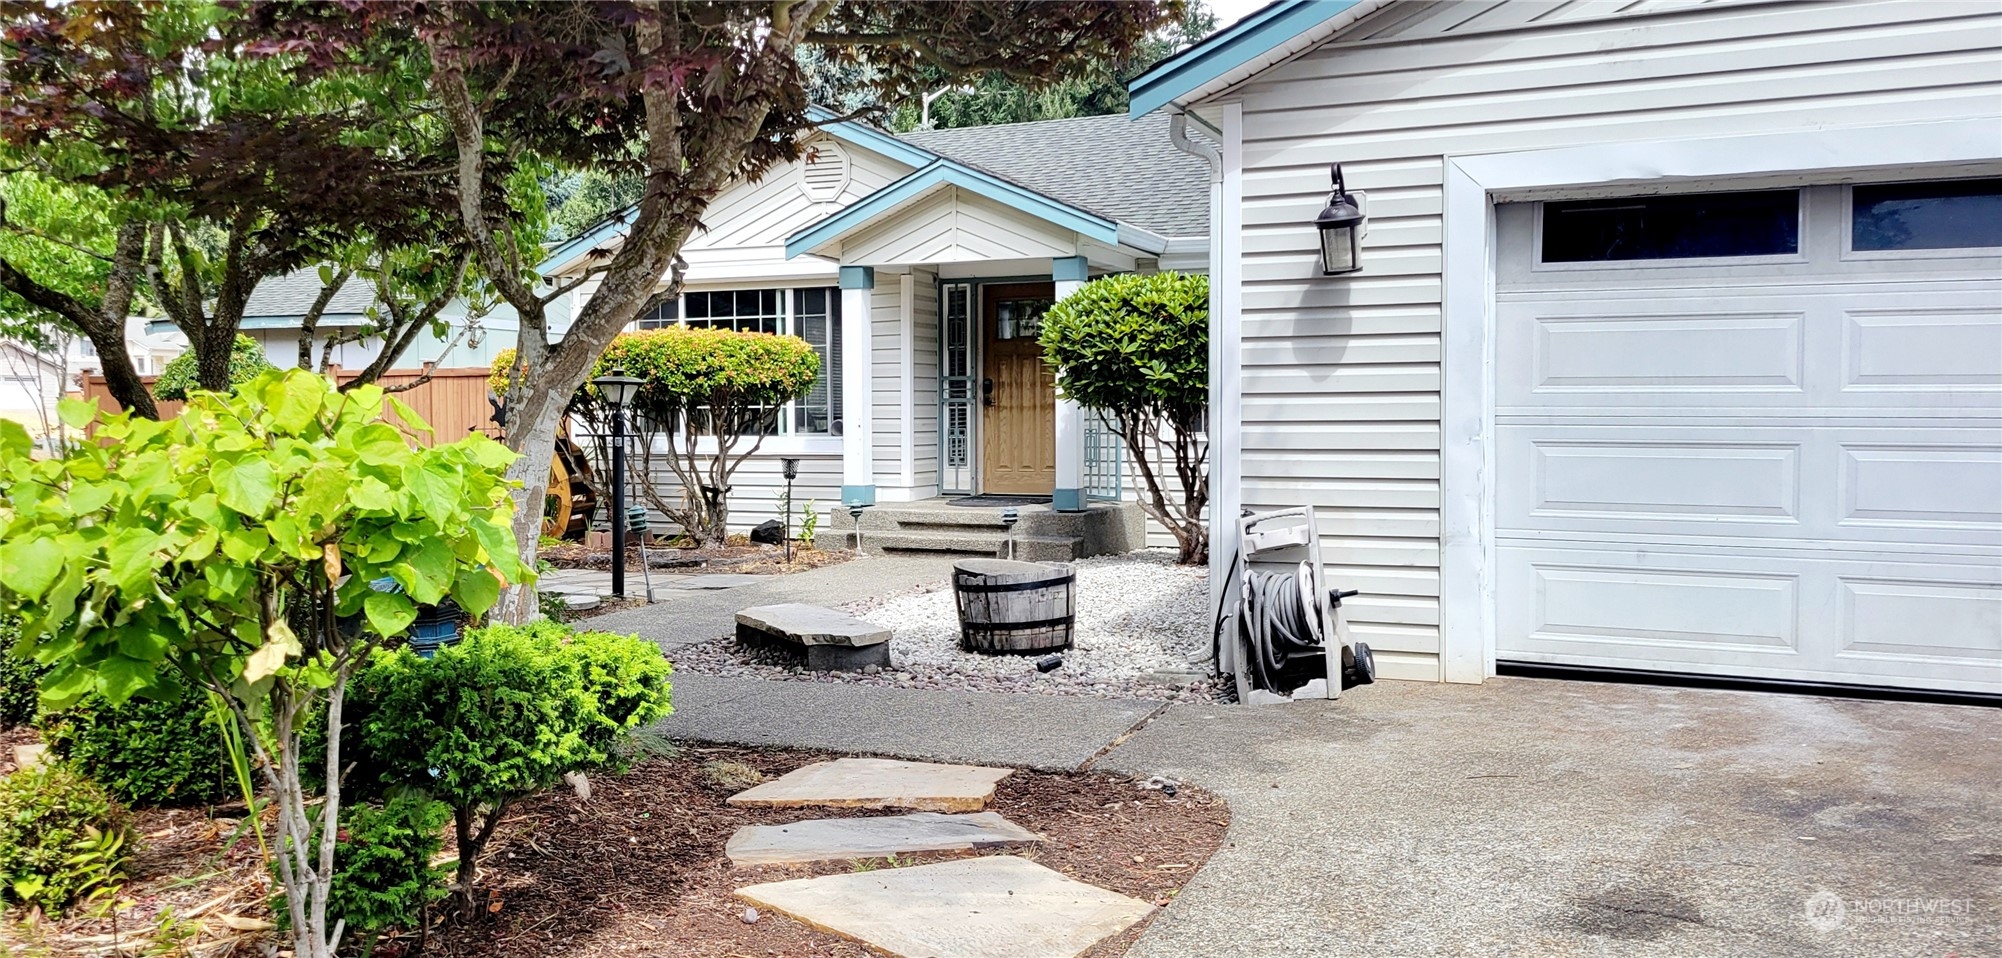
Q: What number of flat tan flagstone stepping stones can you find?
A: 3